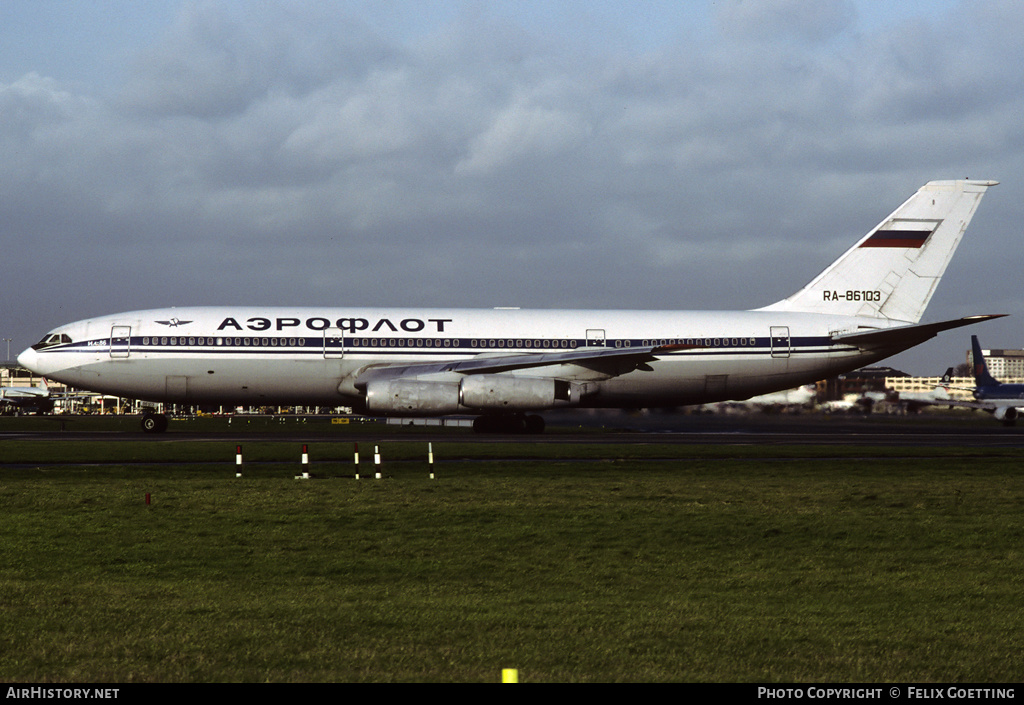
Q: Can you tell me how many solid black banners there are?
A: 1